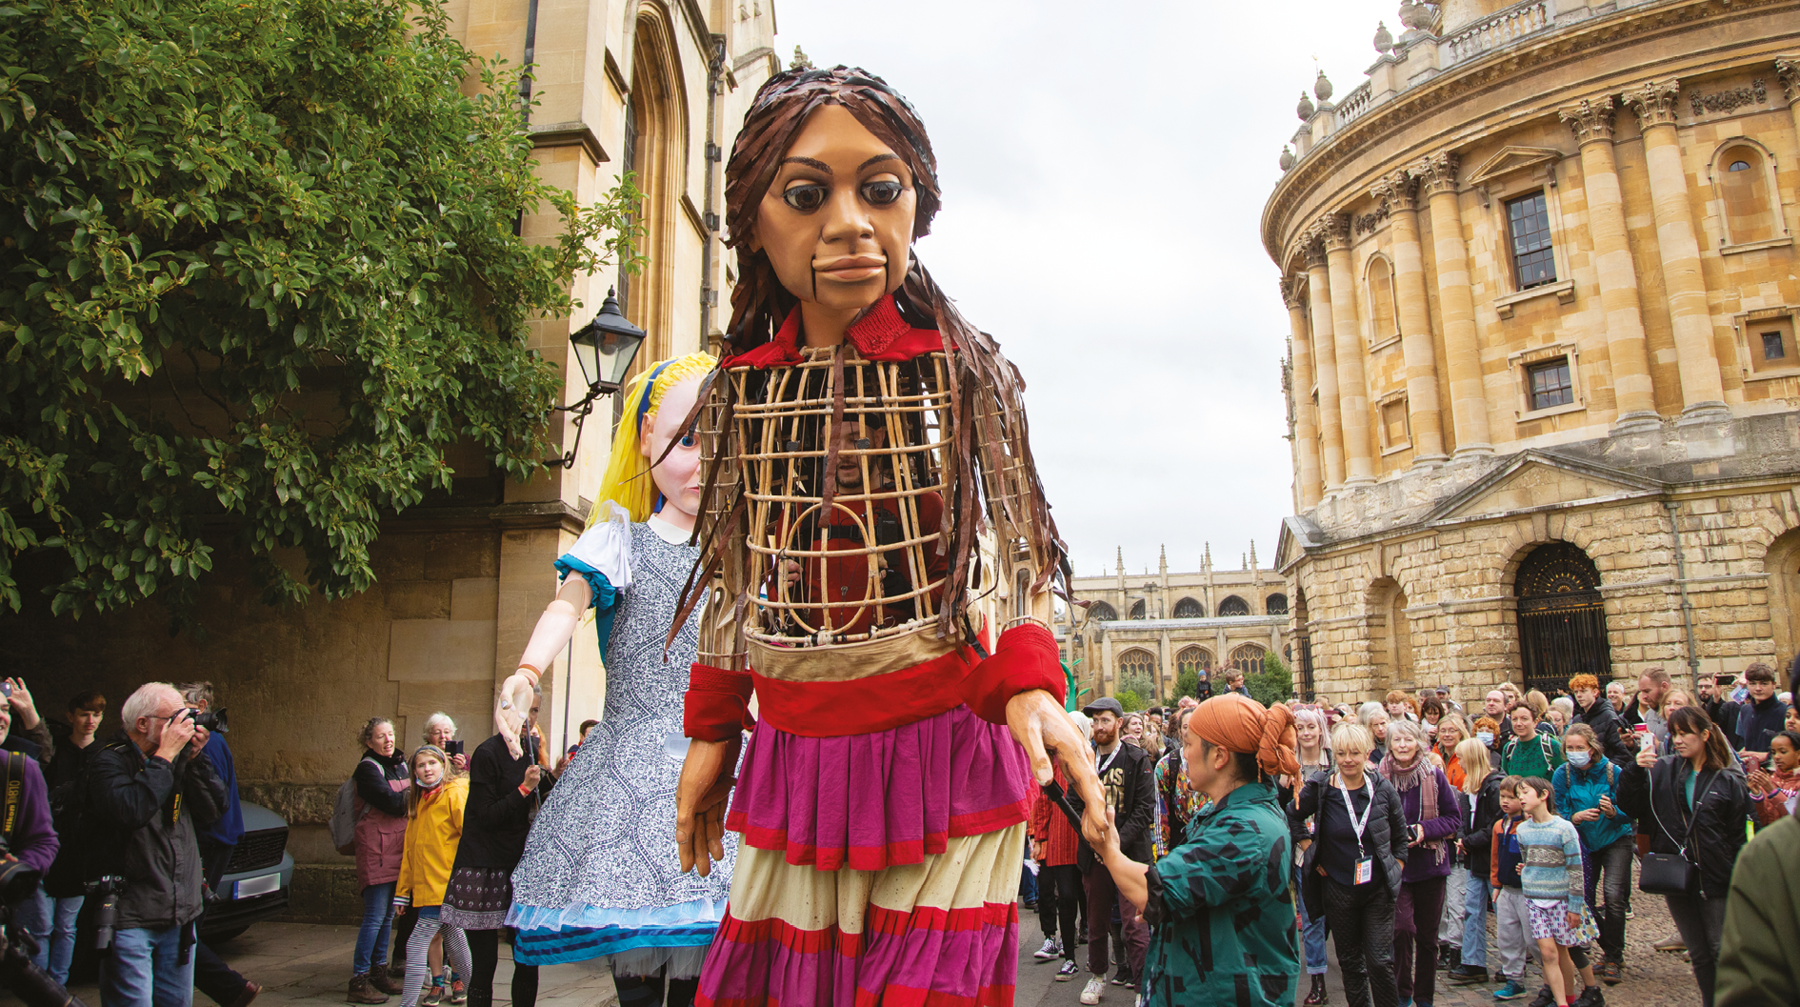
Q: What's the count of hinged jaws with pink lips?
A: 1